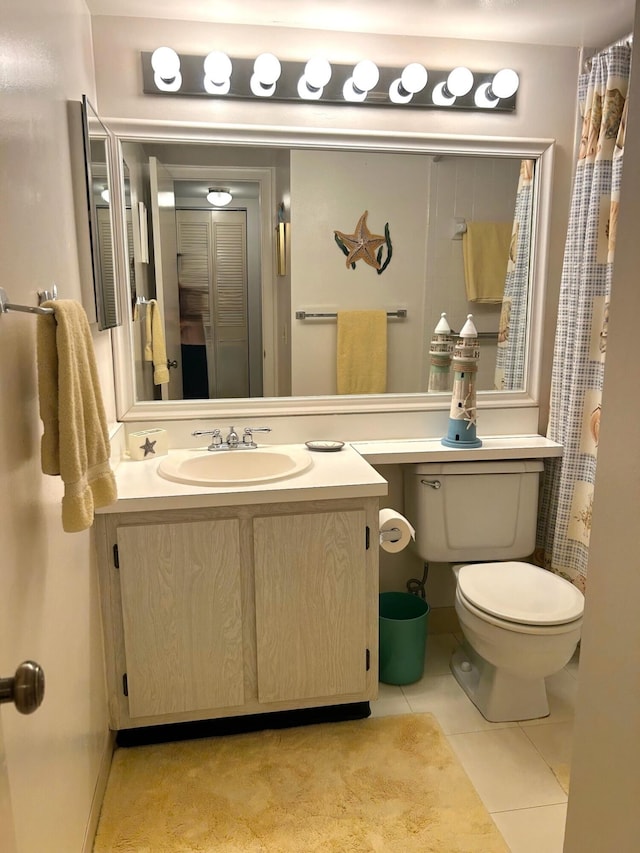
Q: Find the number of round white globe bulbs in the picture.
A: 8